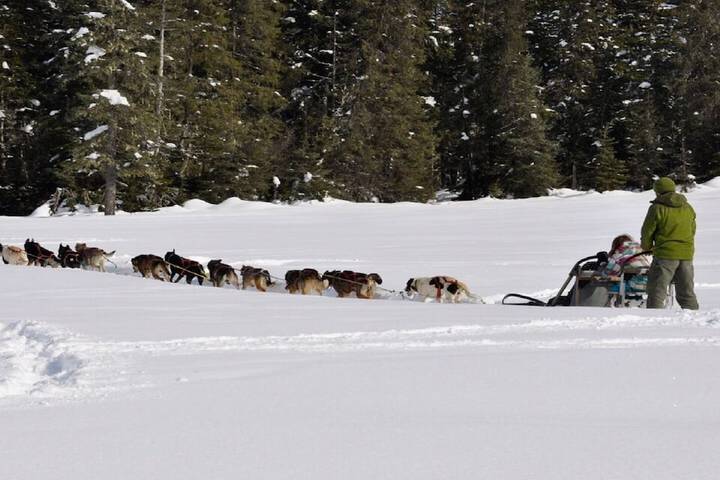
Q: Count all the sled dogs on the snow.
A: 11